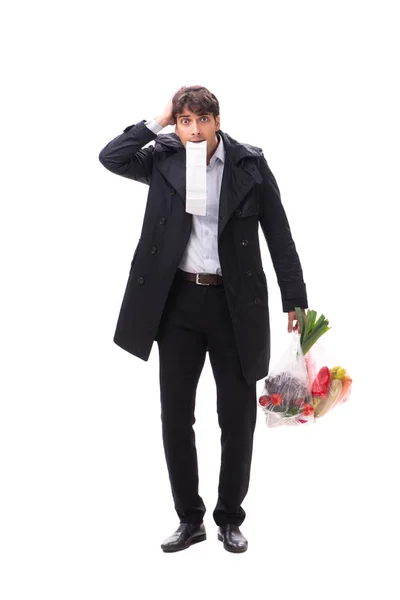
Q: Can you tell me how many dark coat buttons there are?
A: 8